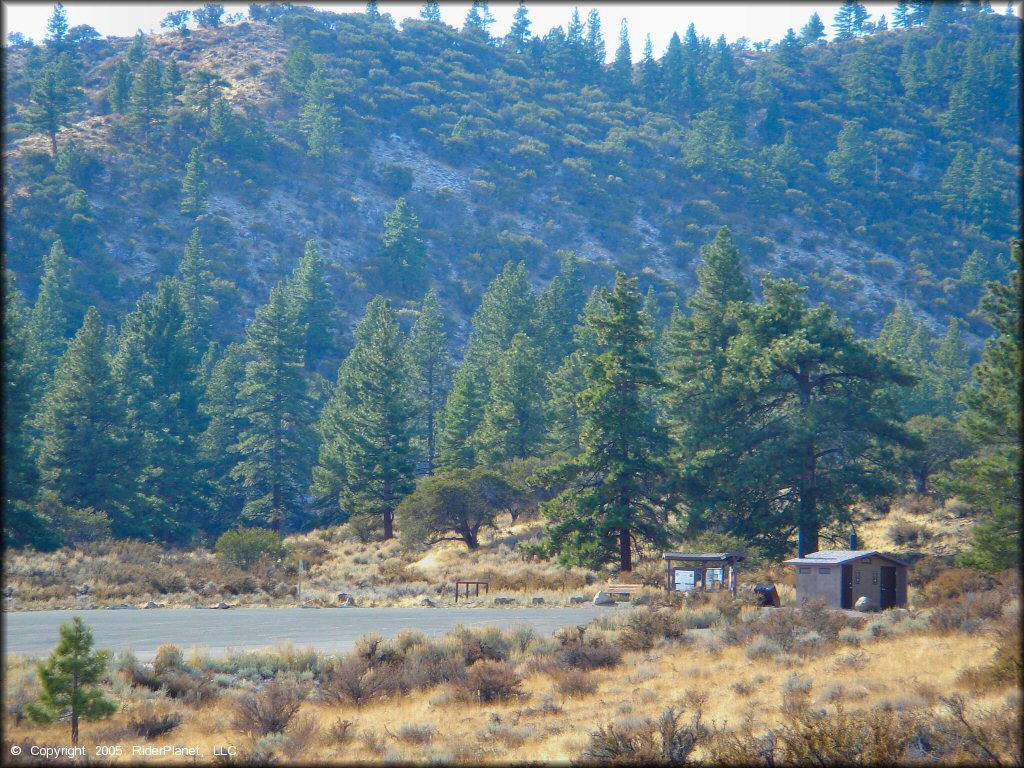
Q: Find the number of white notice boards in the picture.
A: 2